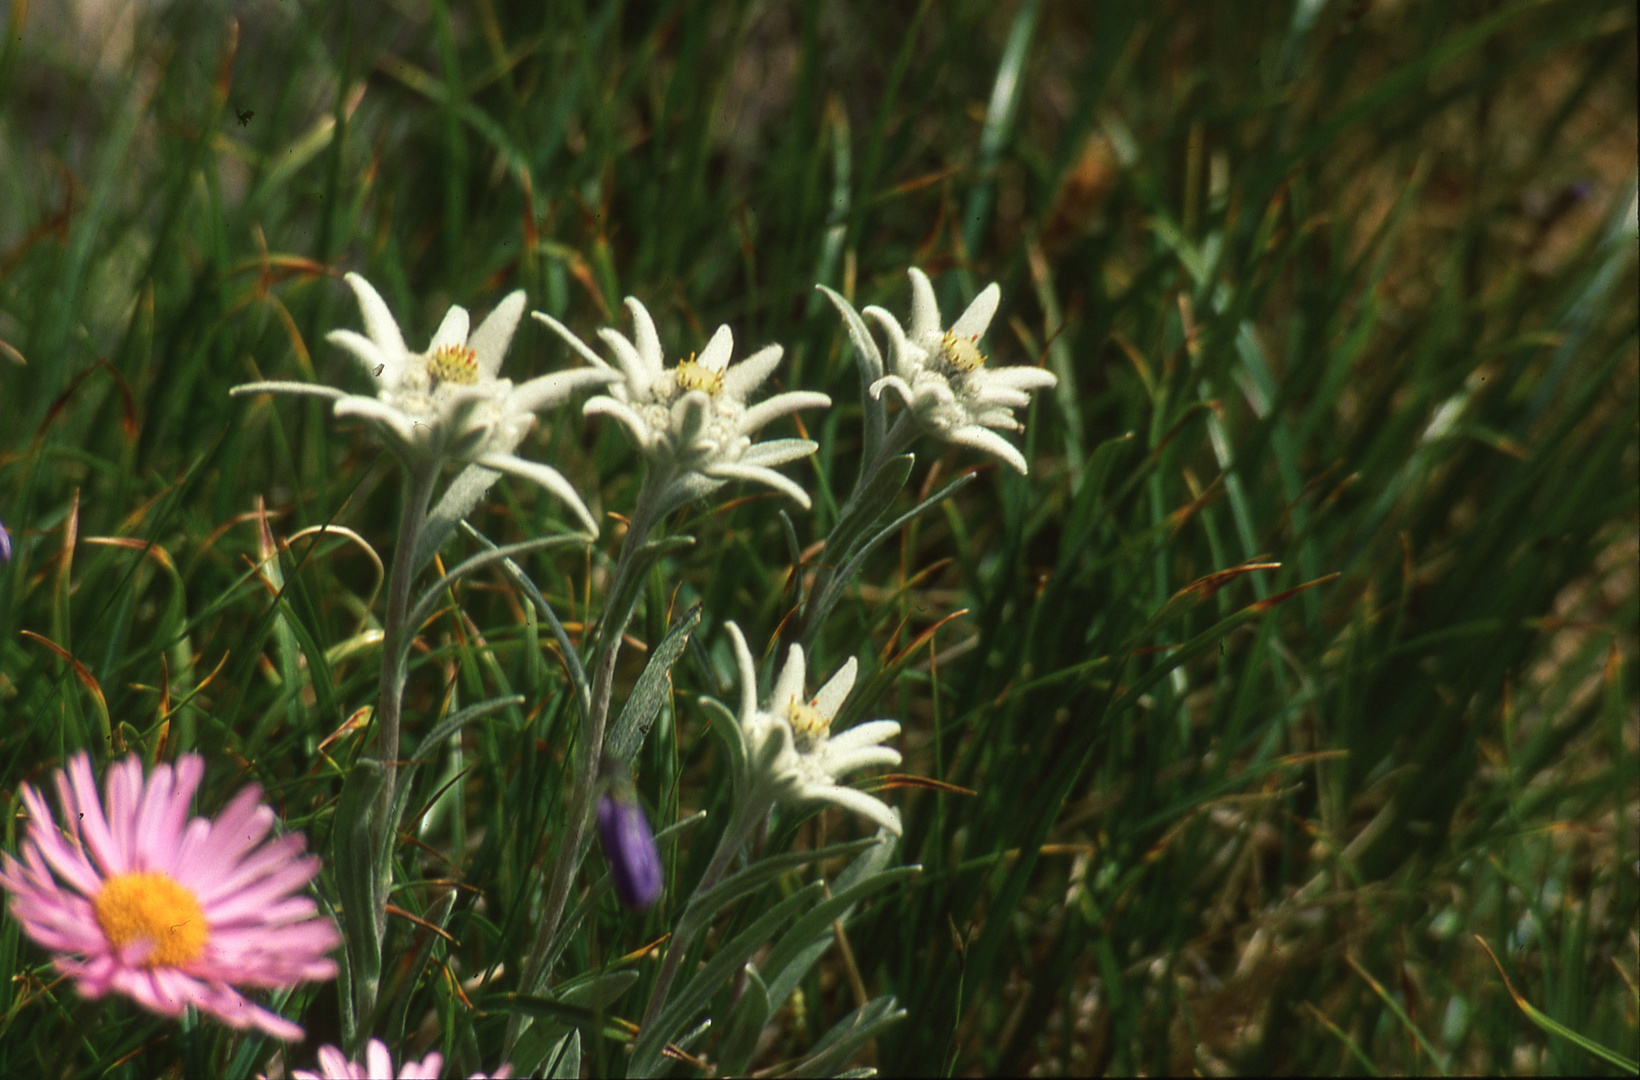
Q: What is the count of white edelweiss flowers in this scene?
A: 4